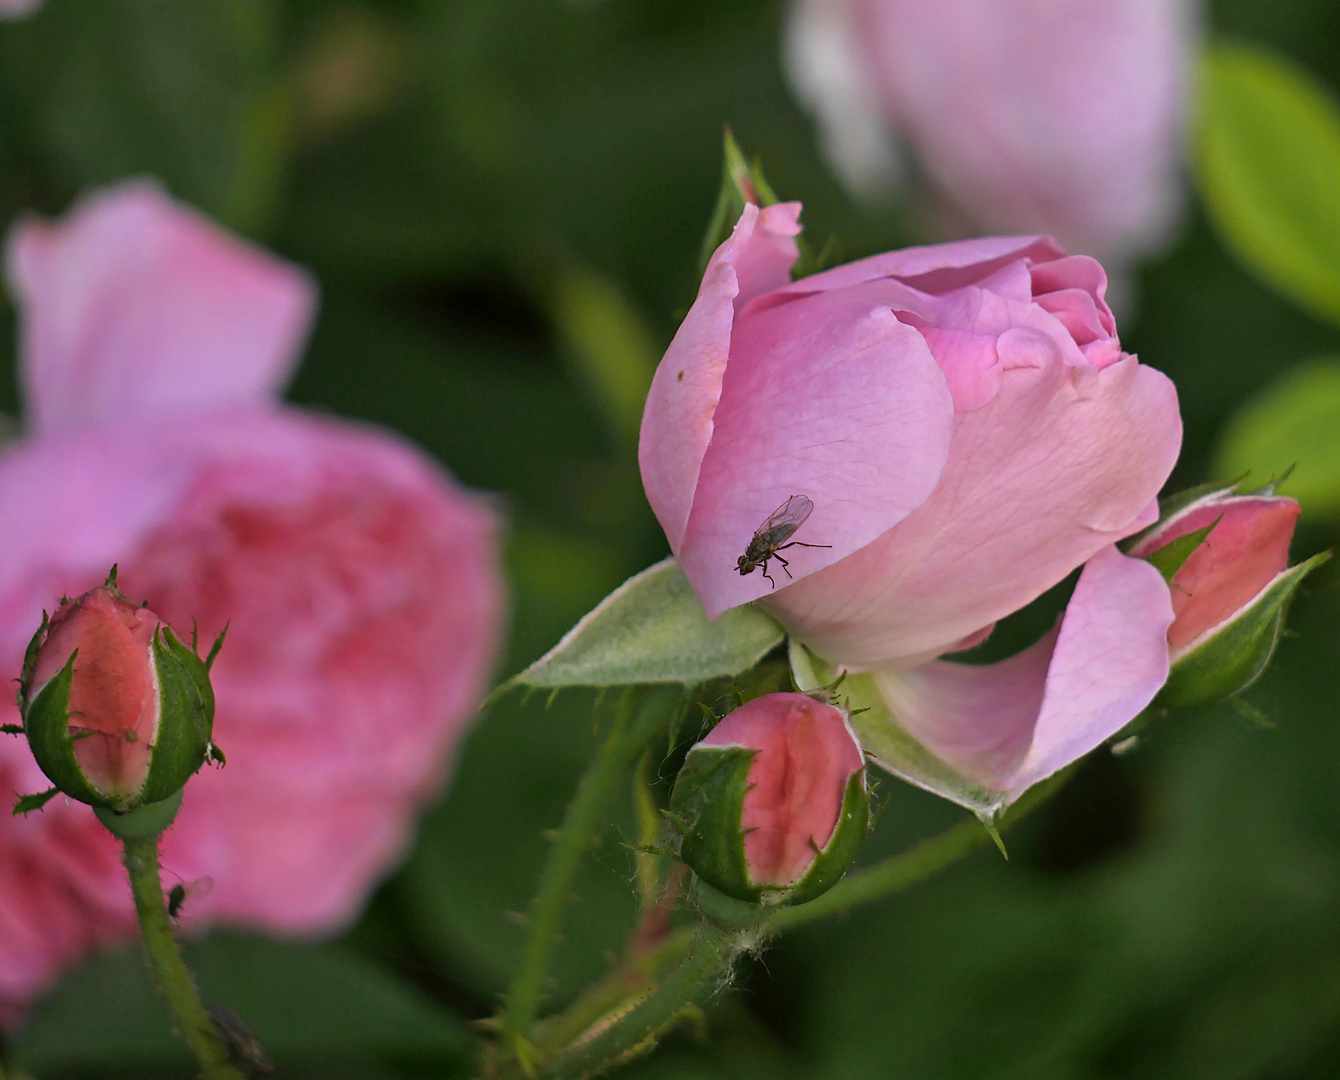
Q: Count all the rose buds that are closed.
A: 3